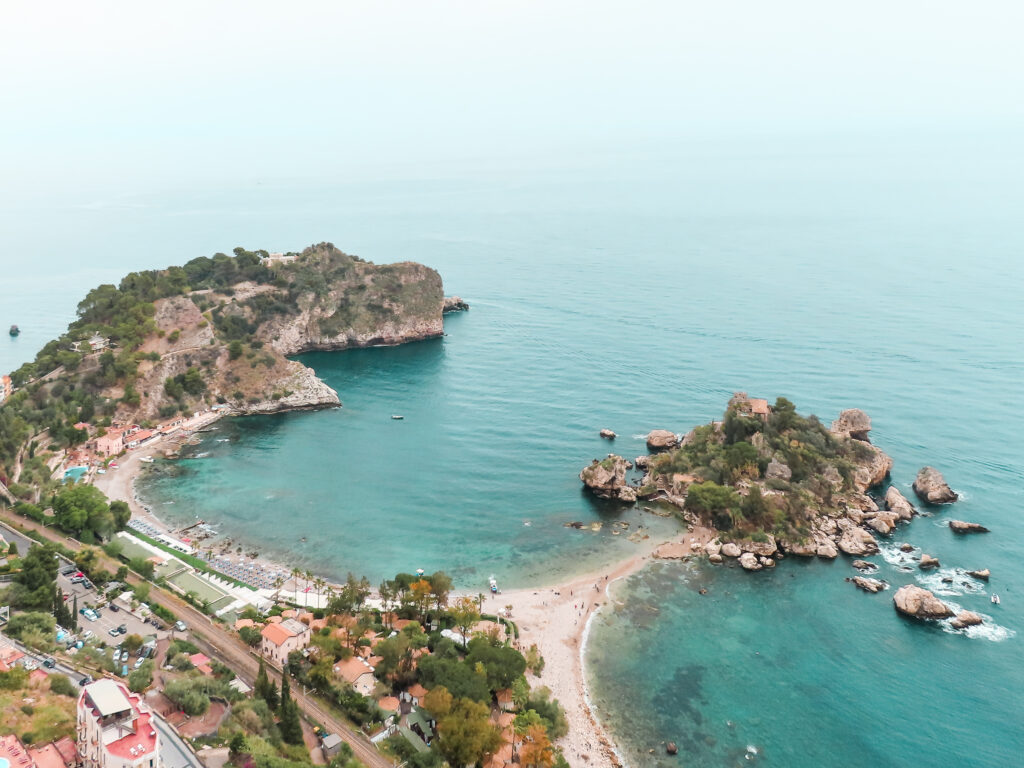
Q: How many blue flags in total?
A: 0